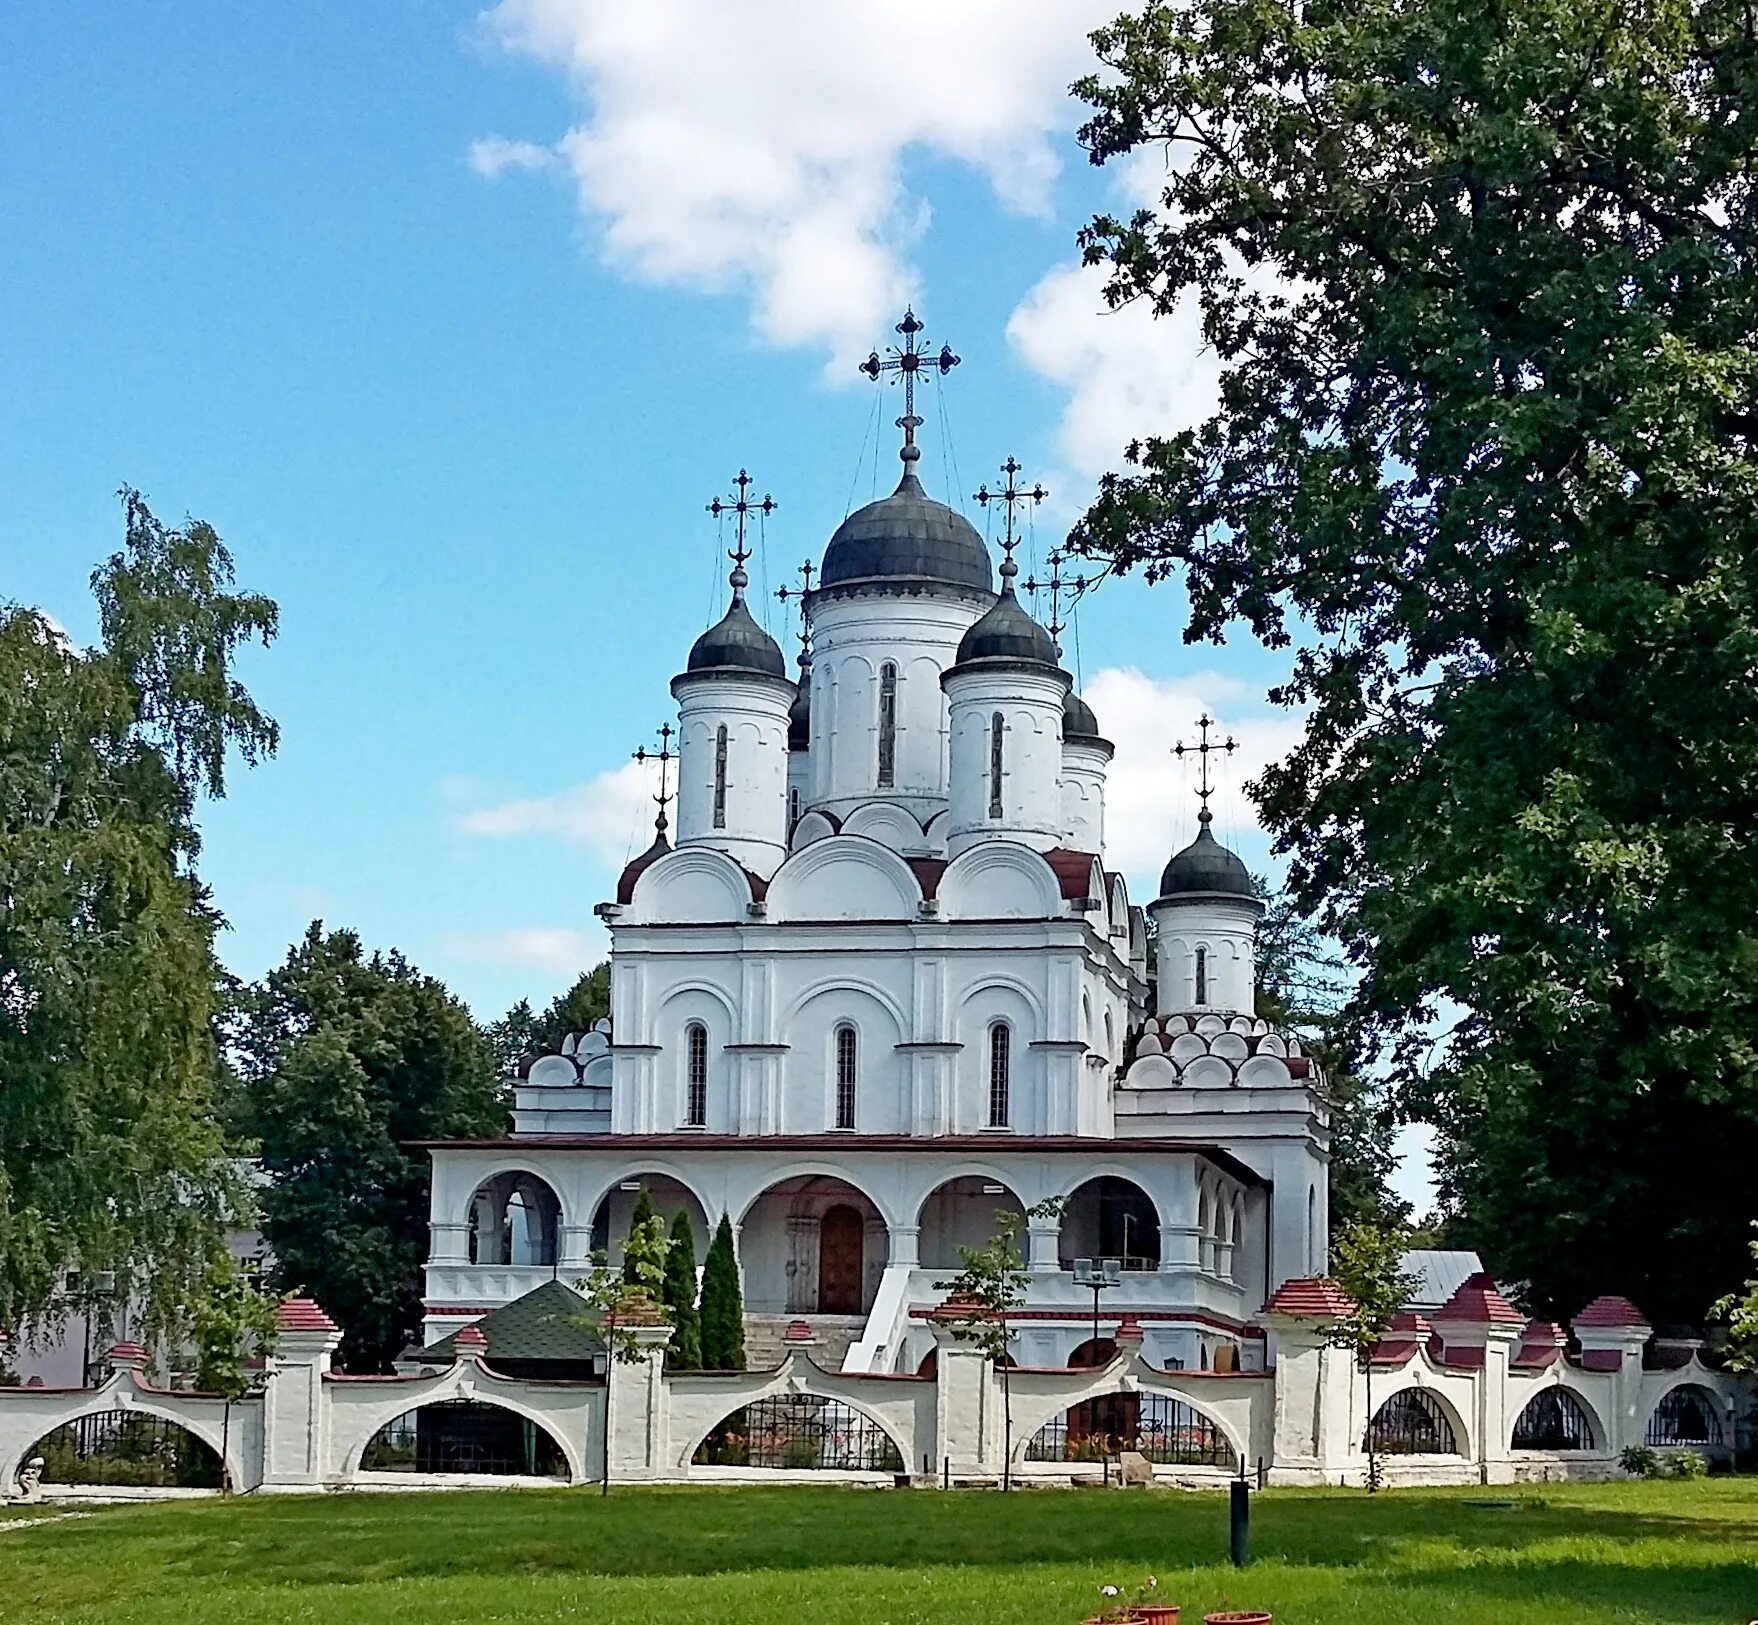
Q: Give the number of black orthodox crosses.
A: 7